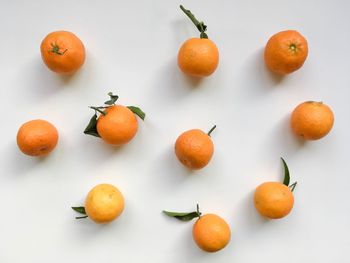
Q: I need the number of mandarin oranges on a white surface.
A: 10